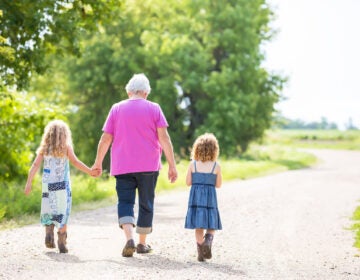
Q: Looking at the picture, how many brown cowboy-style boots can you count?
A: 4